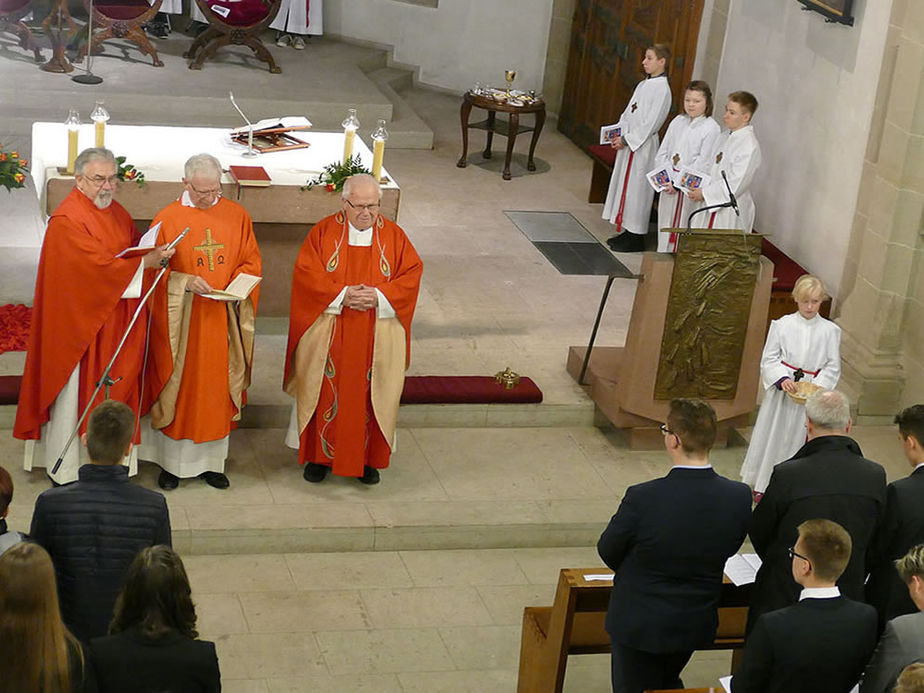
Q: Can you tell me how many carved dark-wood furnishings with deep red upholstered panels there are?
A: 3